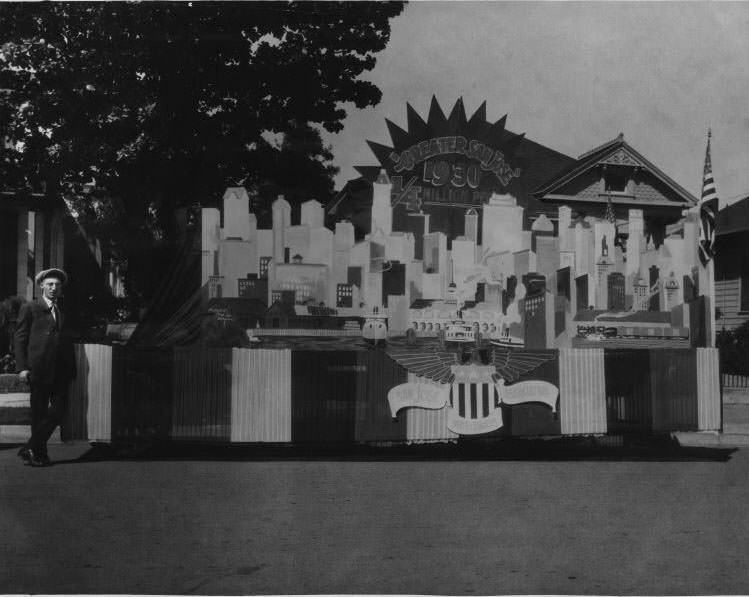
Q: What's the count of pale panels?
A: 5